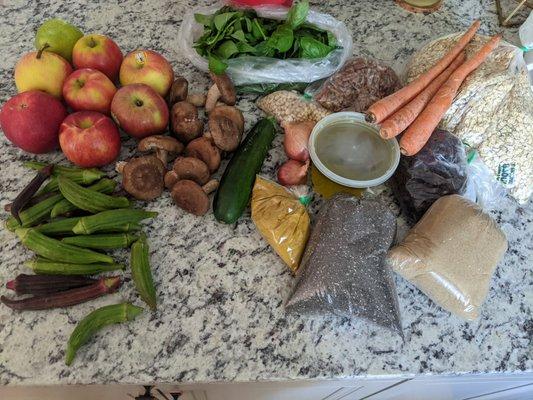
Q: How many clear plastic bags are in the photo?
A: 8